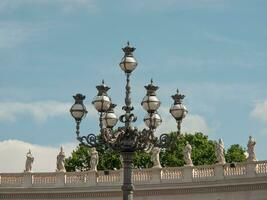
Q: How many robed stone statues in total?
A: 7